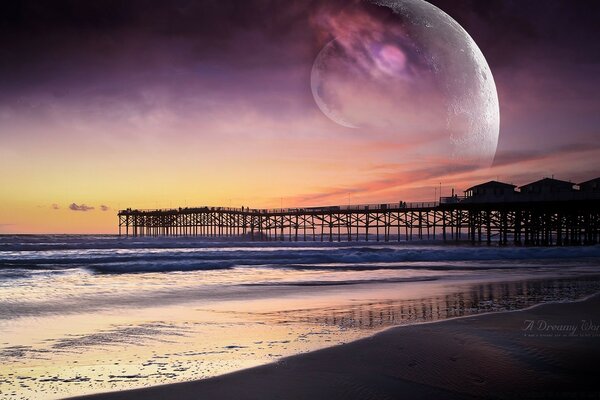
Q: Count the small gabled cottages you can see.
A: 3